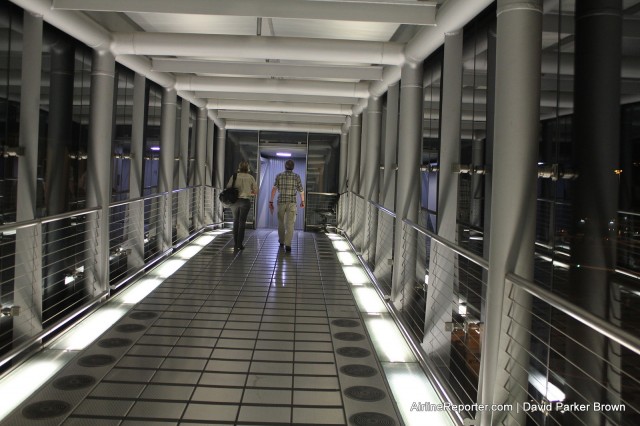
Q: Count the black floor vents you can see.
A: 12